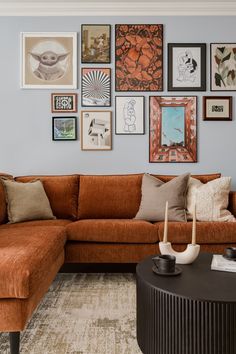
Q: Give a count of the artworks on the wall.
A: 12